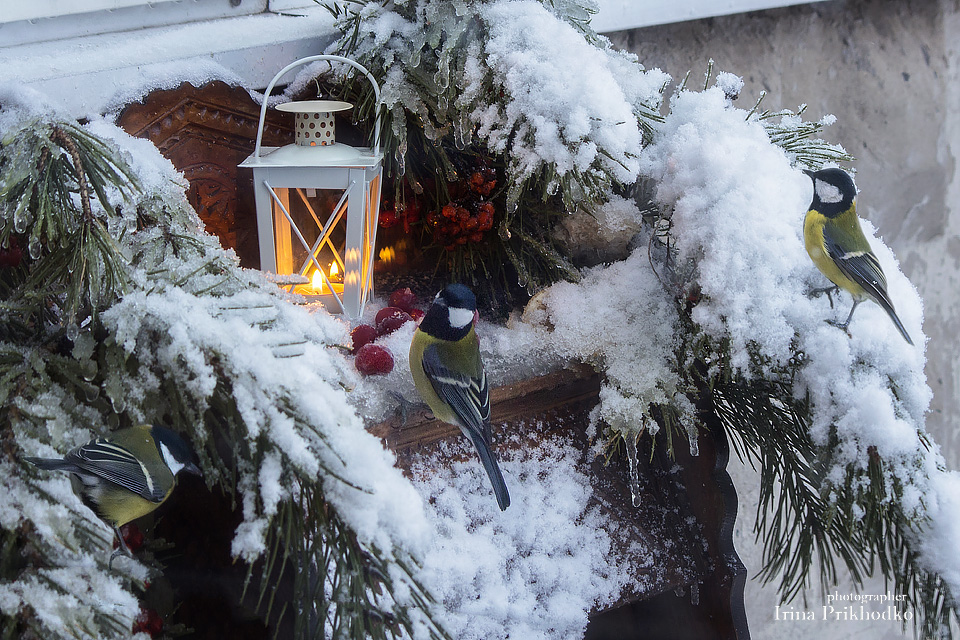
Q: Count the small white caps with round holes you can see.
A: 1